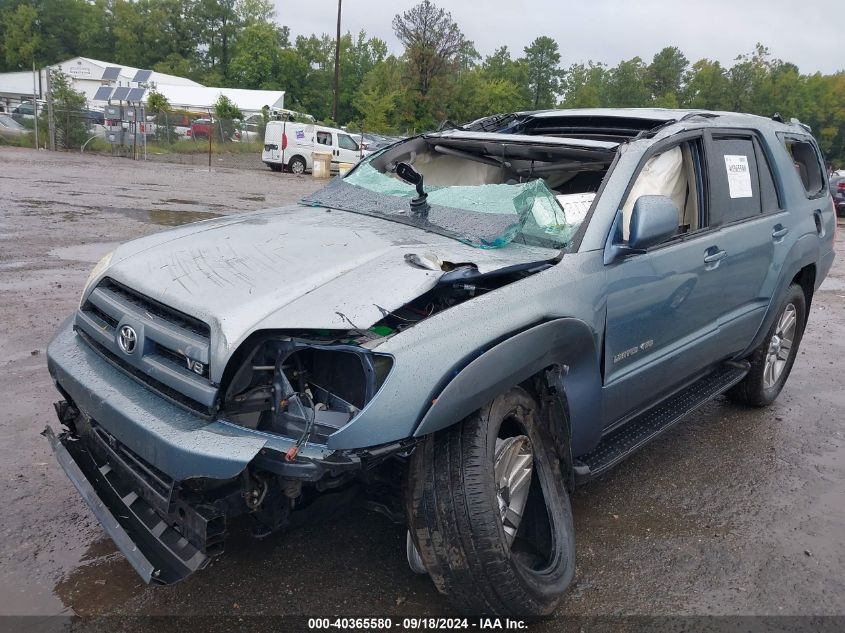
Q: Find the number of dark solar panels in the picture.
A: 5